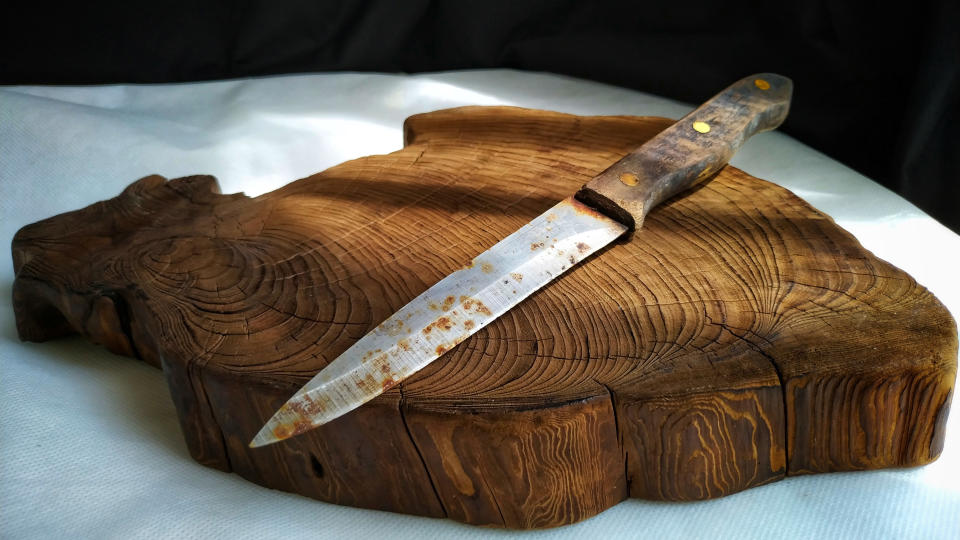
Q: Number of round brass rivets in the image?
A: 3